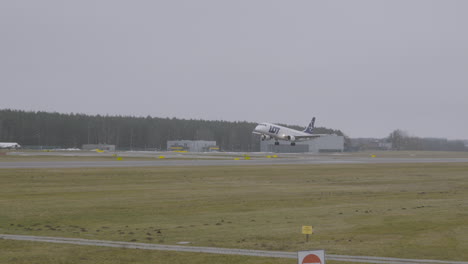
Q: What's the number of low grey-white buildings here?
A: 3